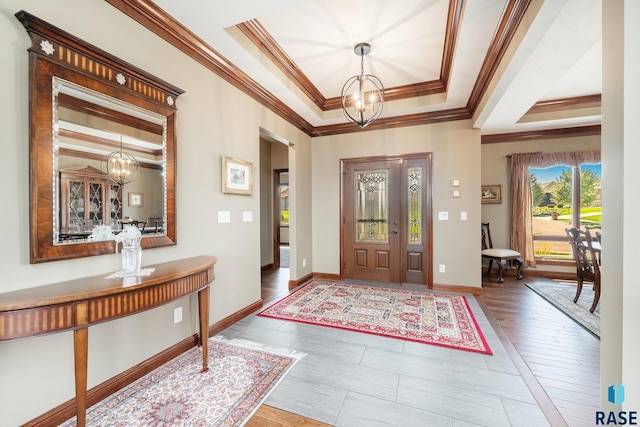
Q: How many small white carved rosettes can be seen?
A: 3